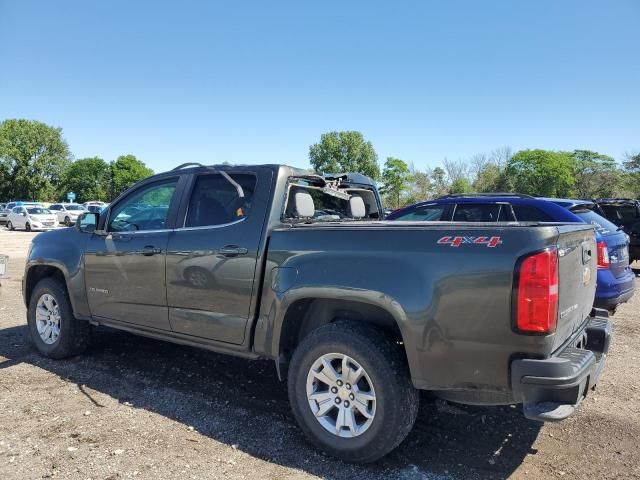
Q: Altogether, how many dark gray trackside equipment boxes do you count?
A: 0